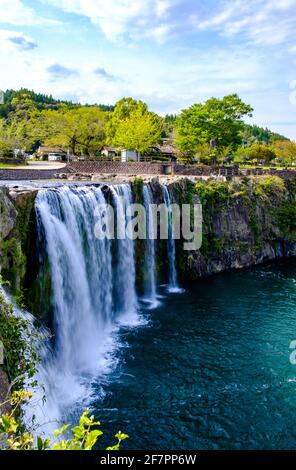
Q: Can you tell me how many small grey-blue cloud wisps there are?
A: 3